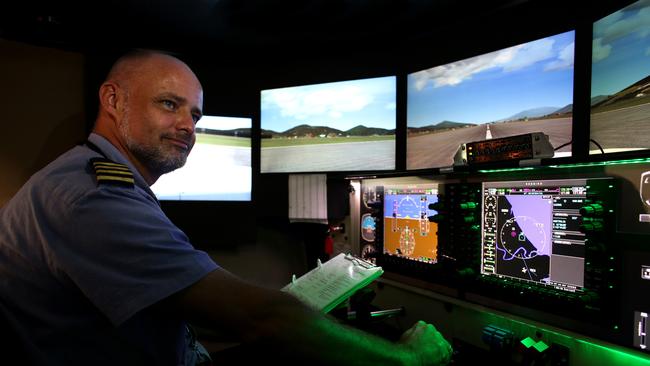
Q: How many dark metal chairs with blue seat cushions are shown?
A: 0